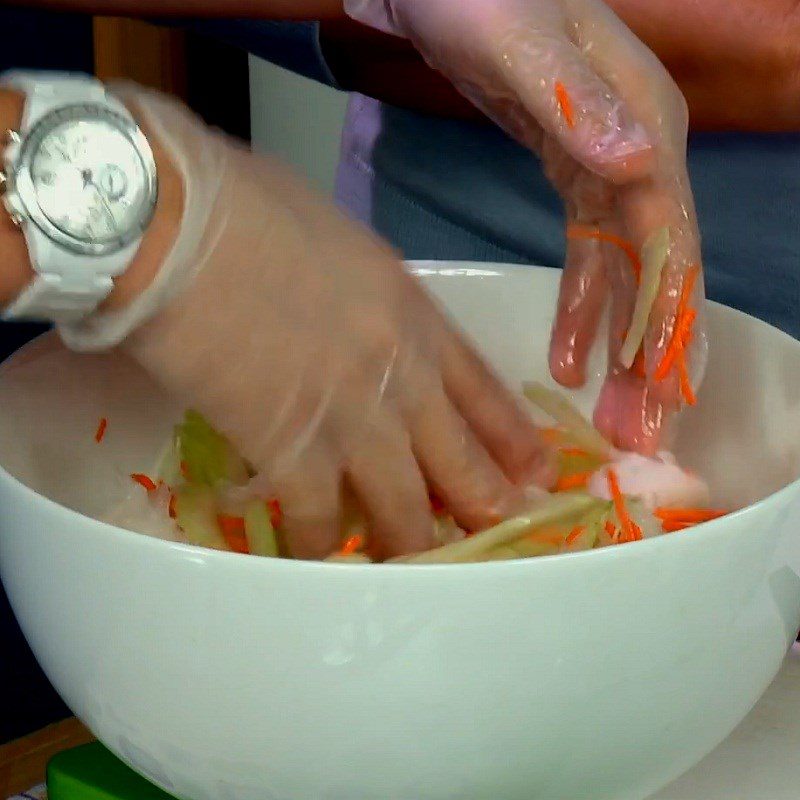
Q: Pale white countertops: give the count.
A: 1